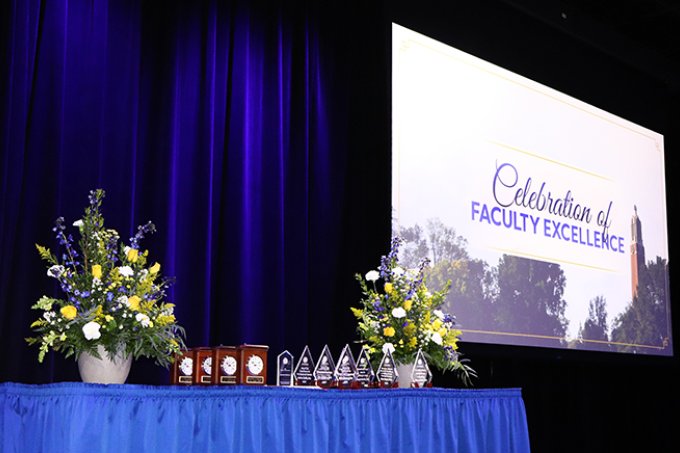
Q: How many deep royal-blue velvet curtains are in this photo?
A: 1